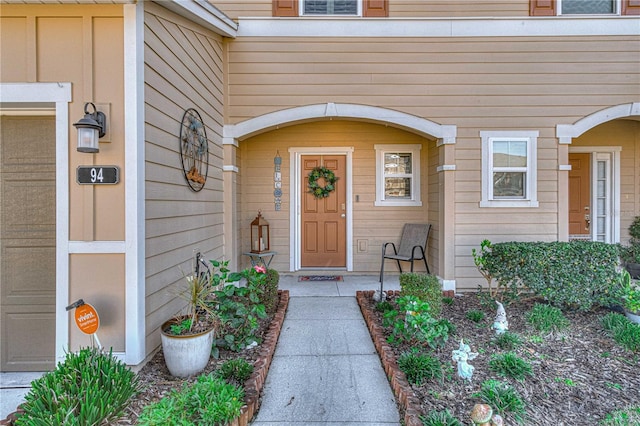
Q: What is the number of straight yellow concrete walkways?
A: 0